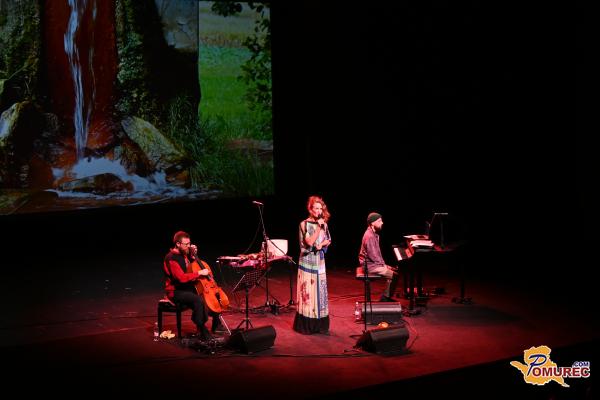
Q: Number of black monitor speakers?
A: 3